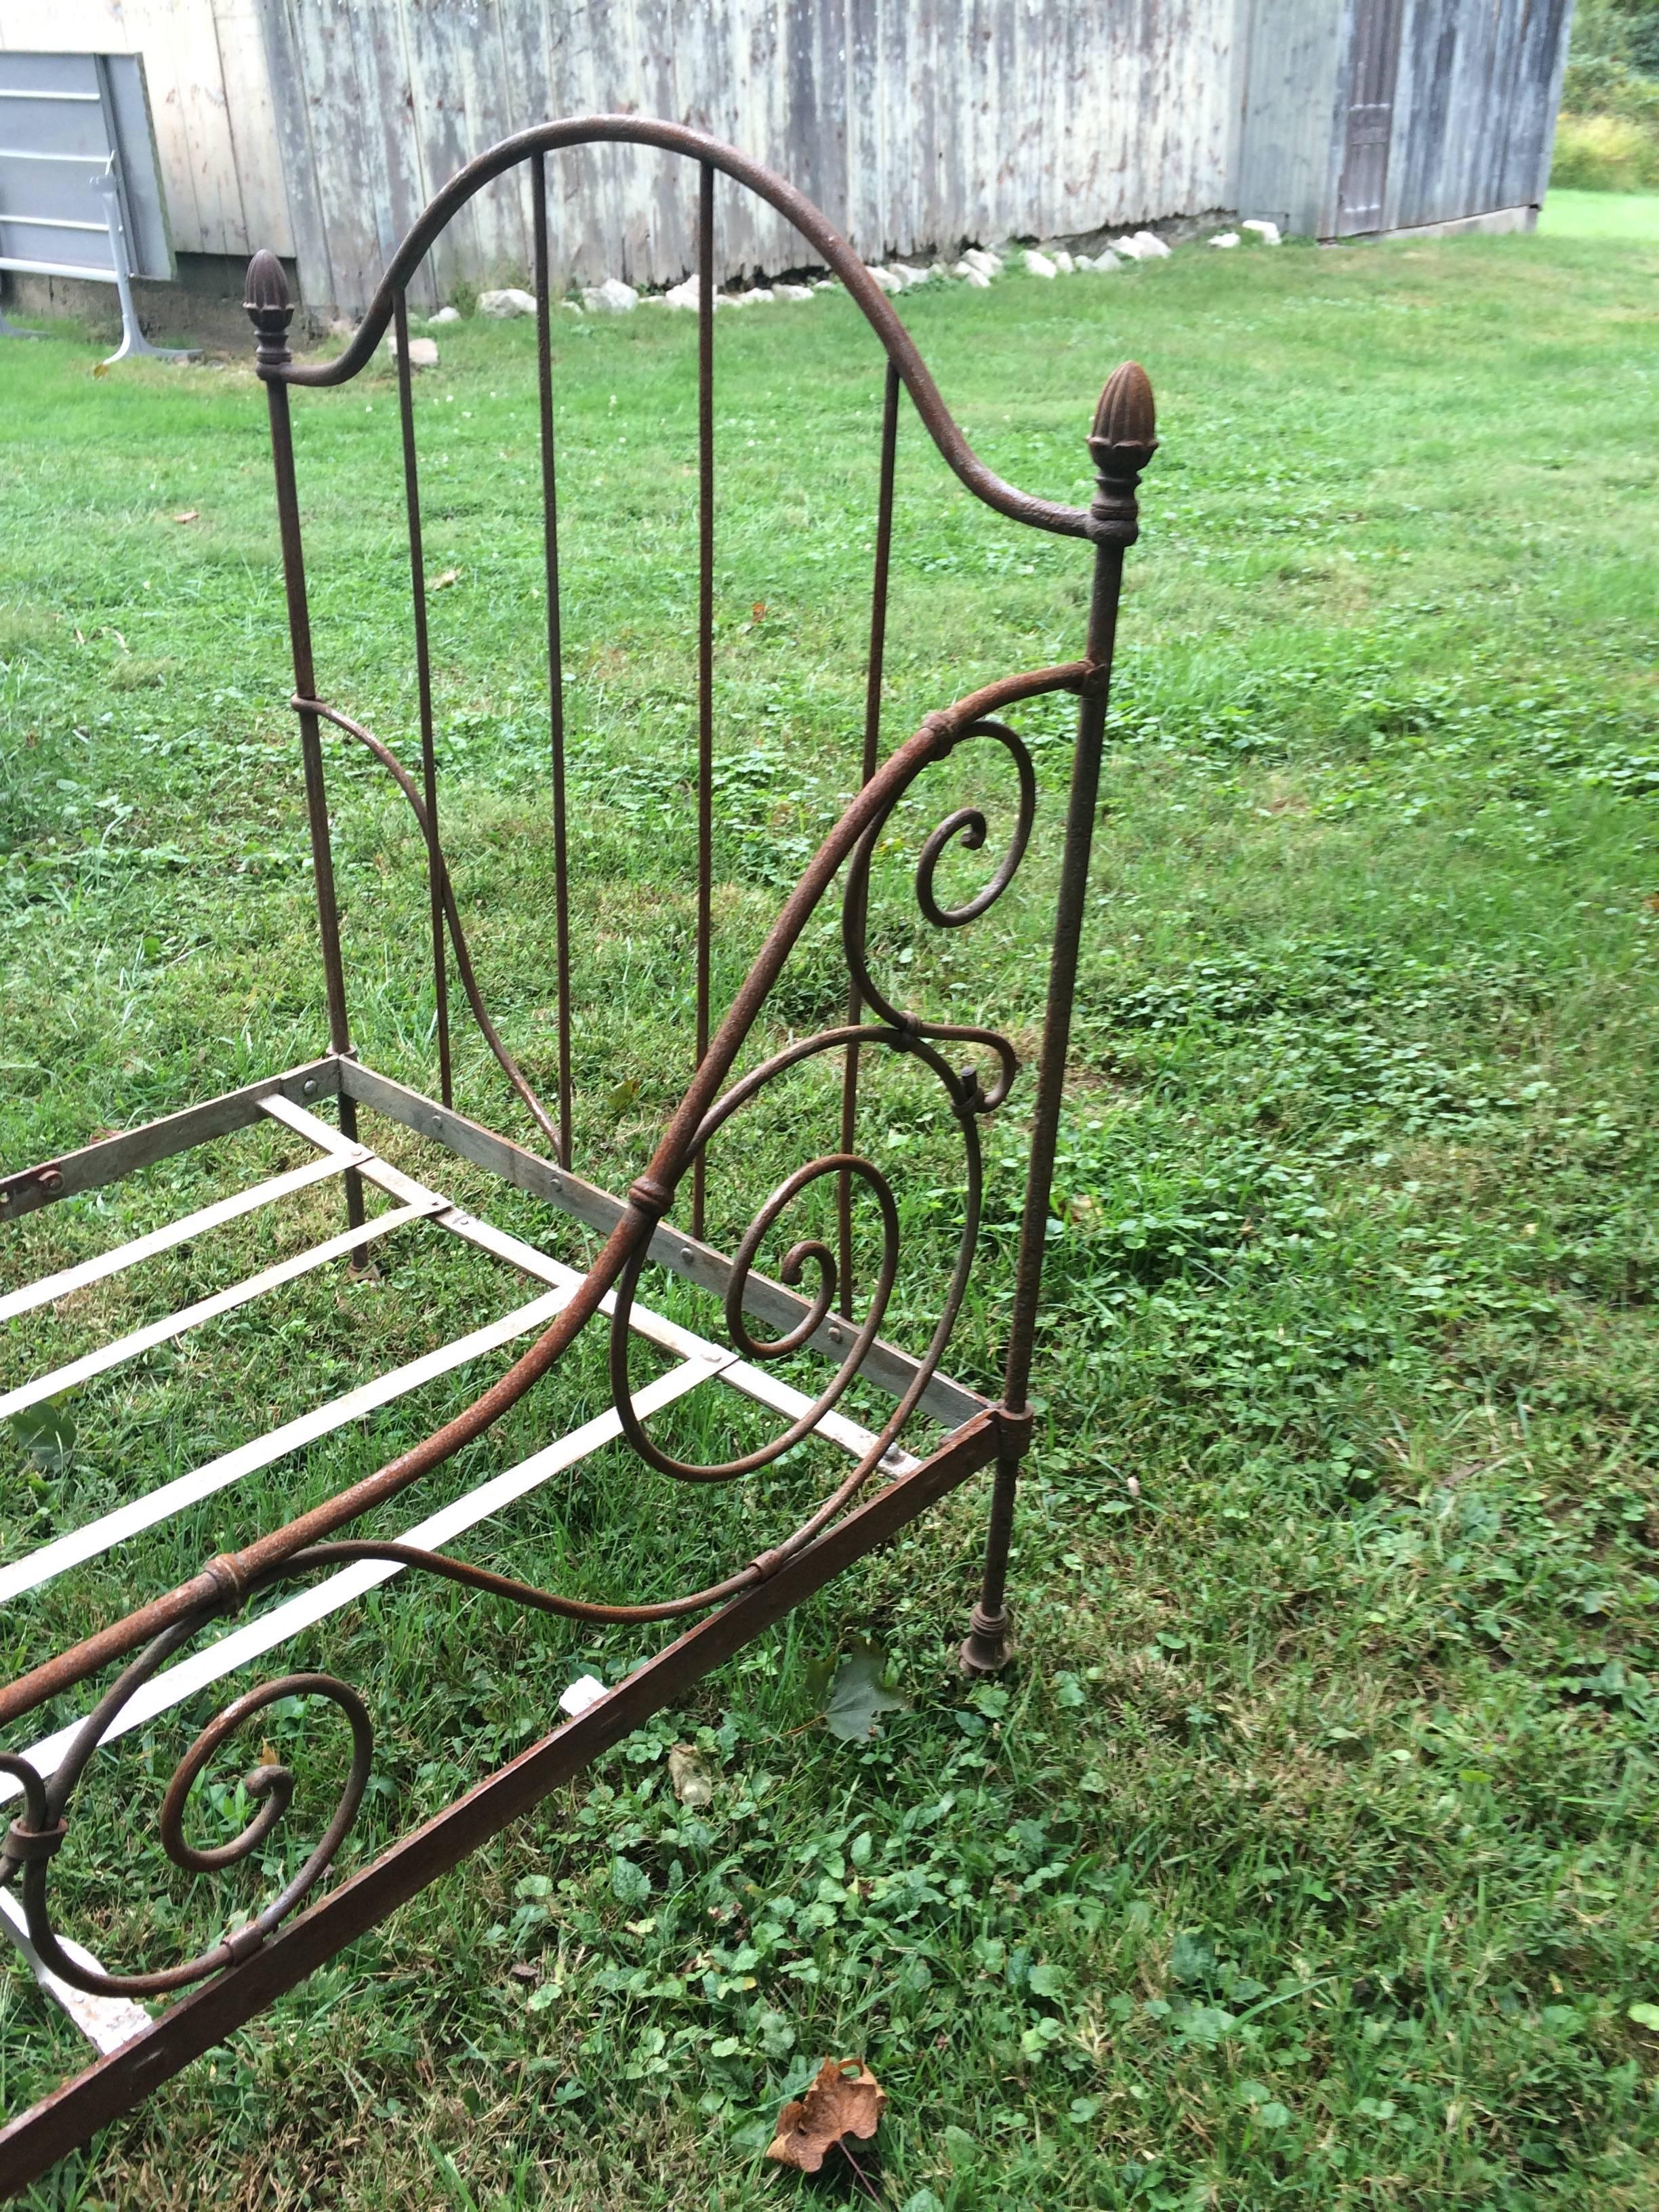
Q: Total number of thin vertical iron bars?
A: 4